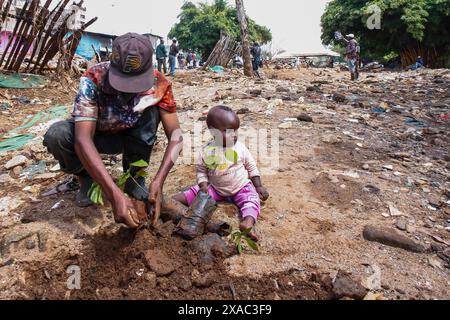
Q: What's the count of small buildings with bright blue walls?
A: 1